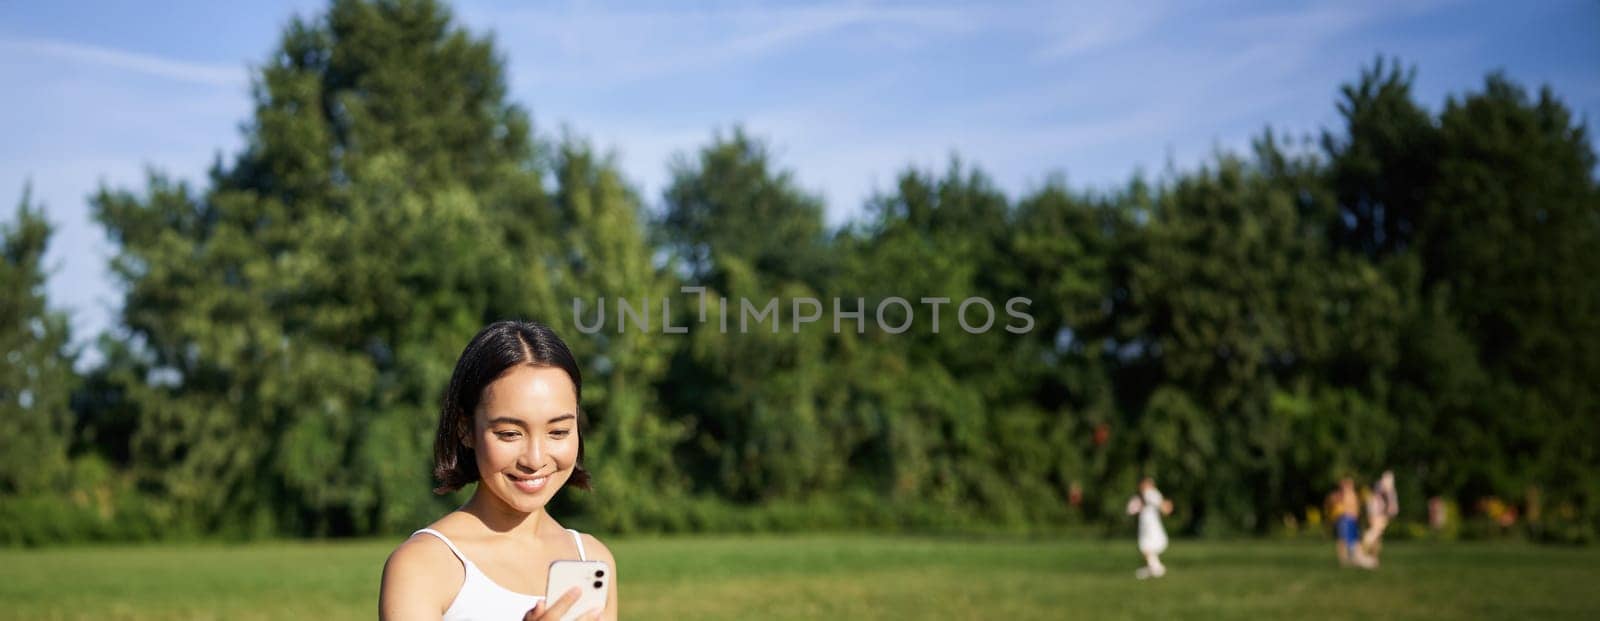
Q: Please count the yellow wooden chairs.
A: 0